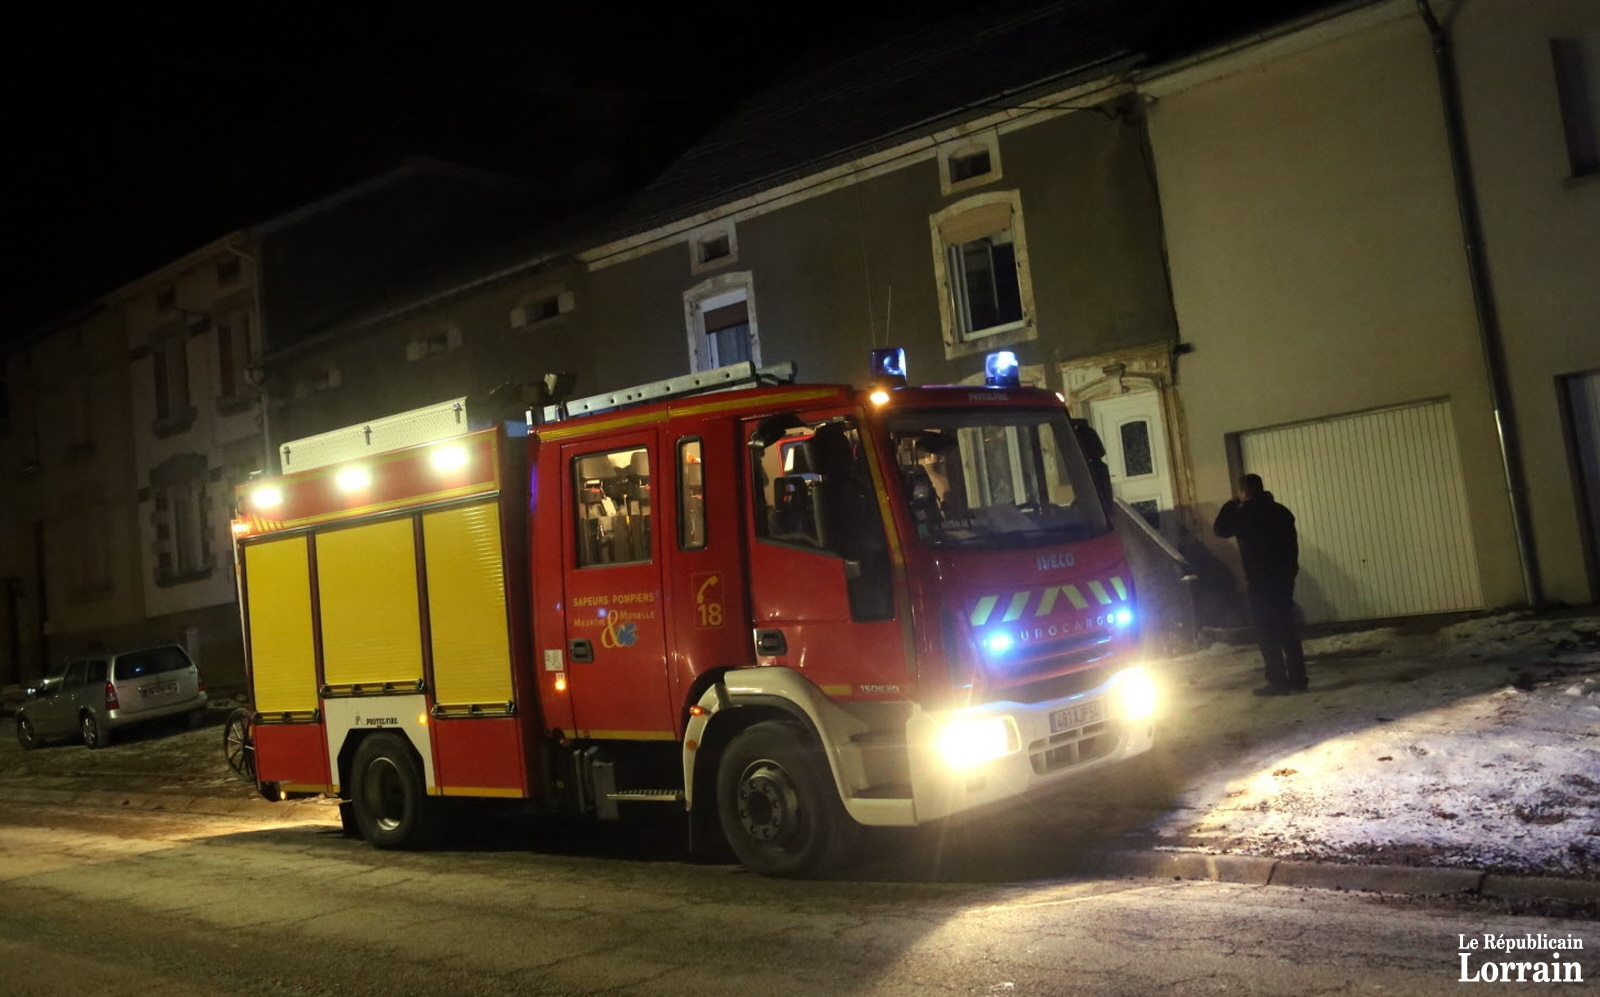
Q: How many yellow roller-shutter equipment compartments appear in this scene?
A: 3